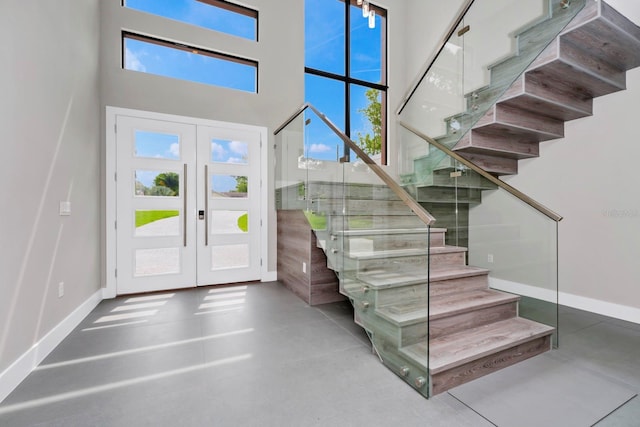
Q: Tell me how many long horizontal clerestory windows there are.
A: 2